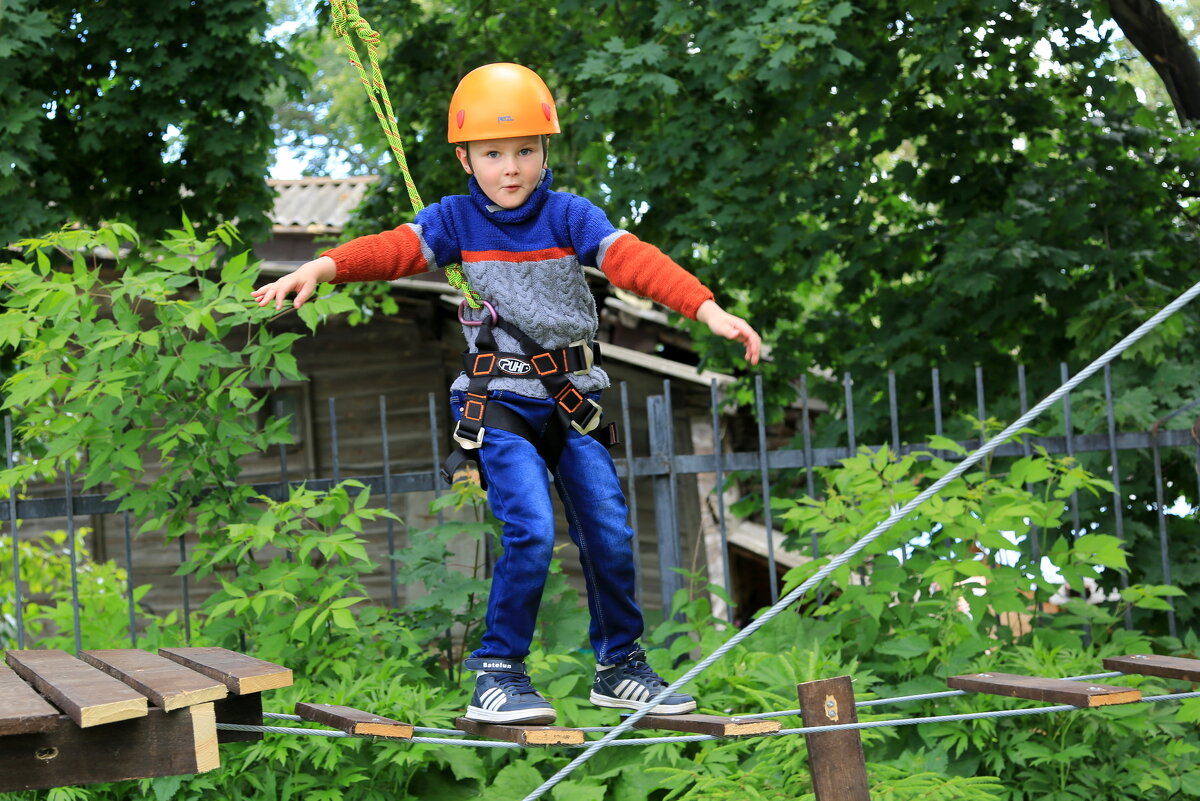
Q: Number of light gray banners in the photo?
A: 0